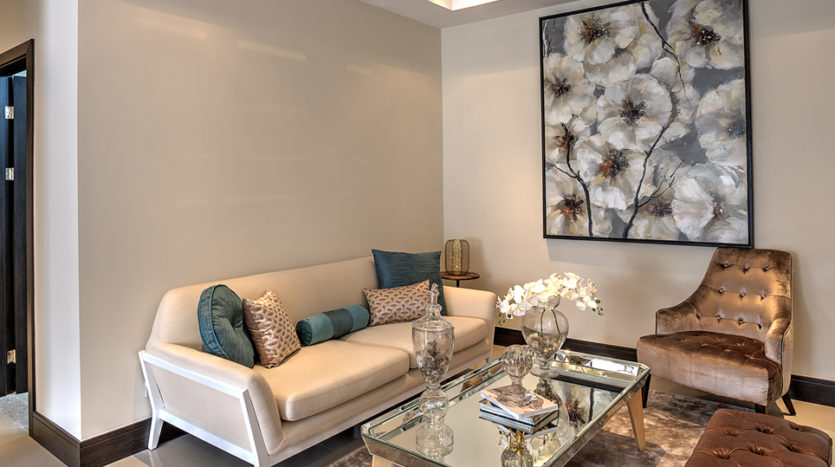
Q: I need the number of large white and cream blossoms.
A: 10